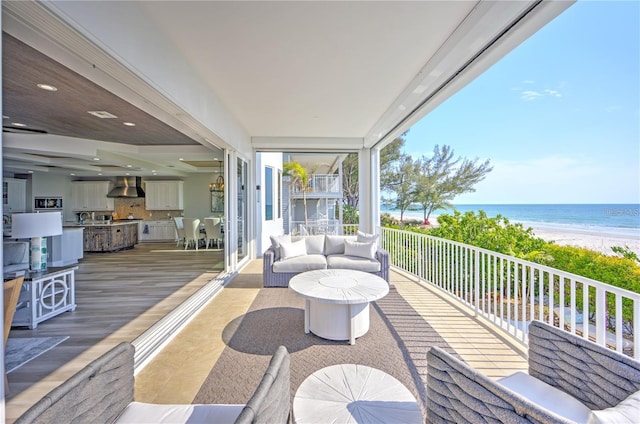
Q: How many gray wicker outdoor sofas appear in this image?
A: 1